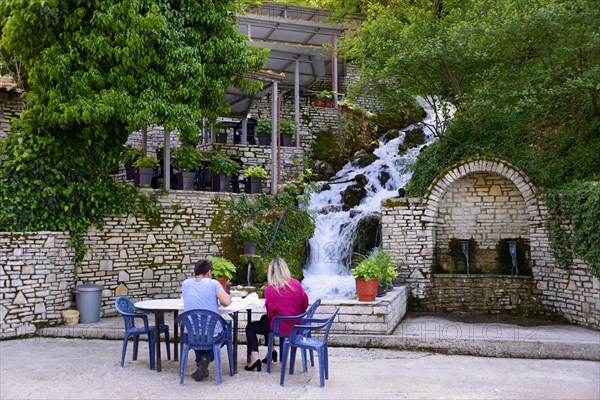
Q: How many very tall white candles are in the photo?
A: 0